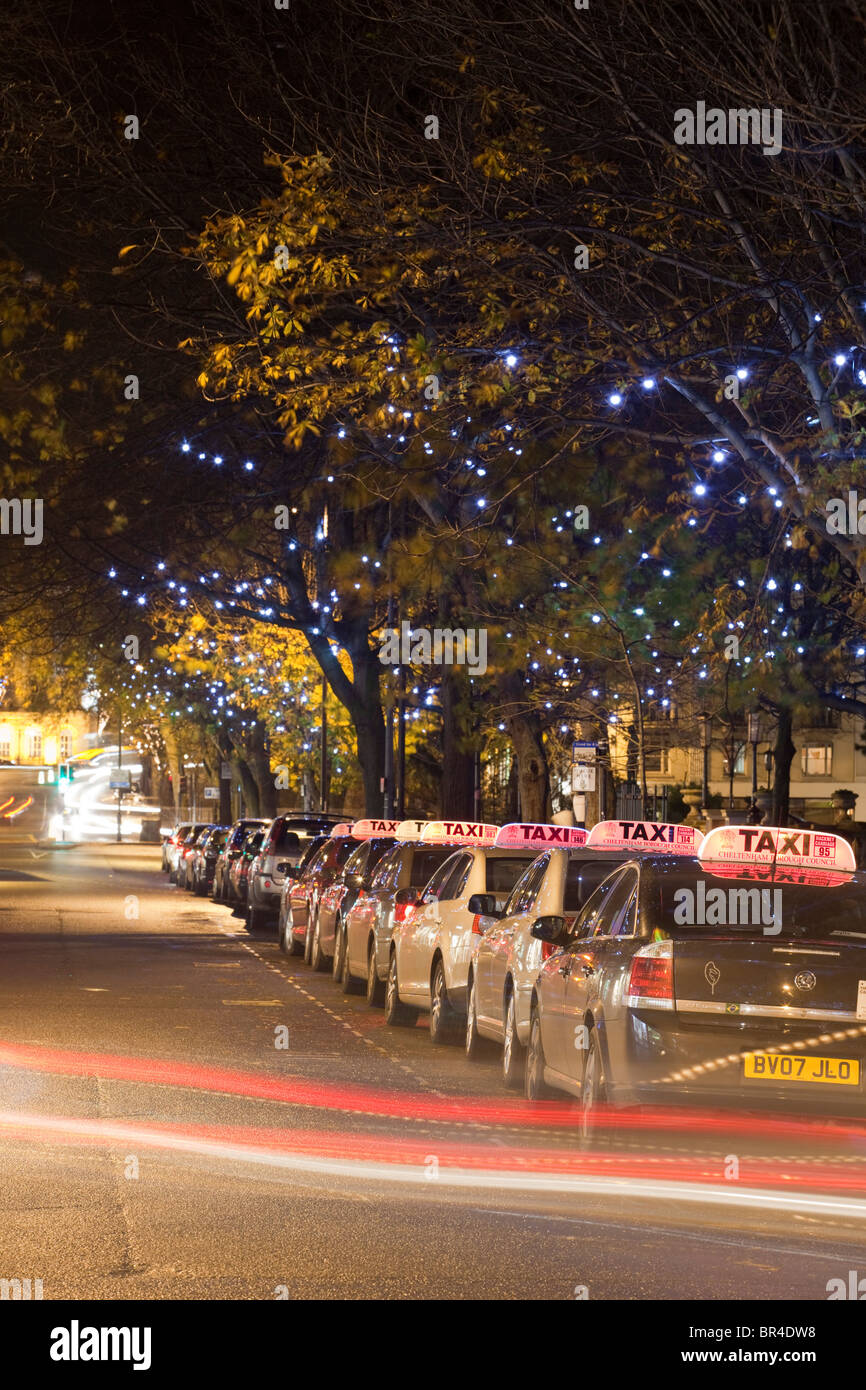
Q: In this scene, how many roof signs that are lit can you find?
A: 7